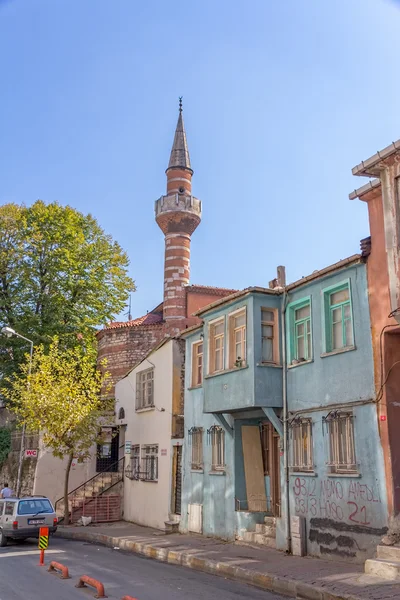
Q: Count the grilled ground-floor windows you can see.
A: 6